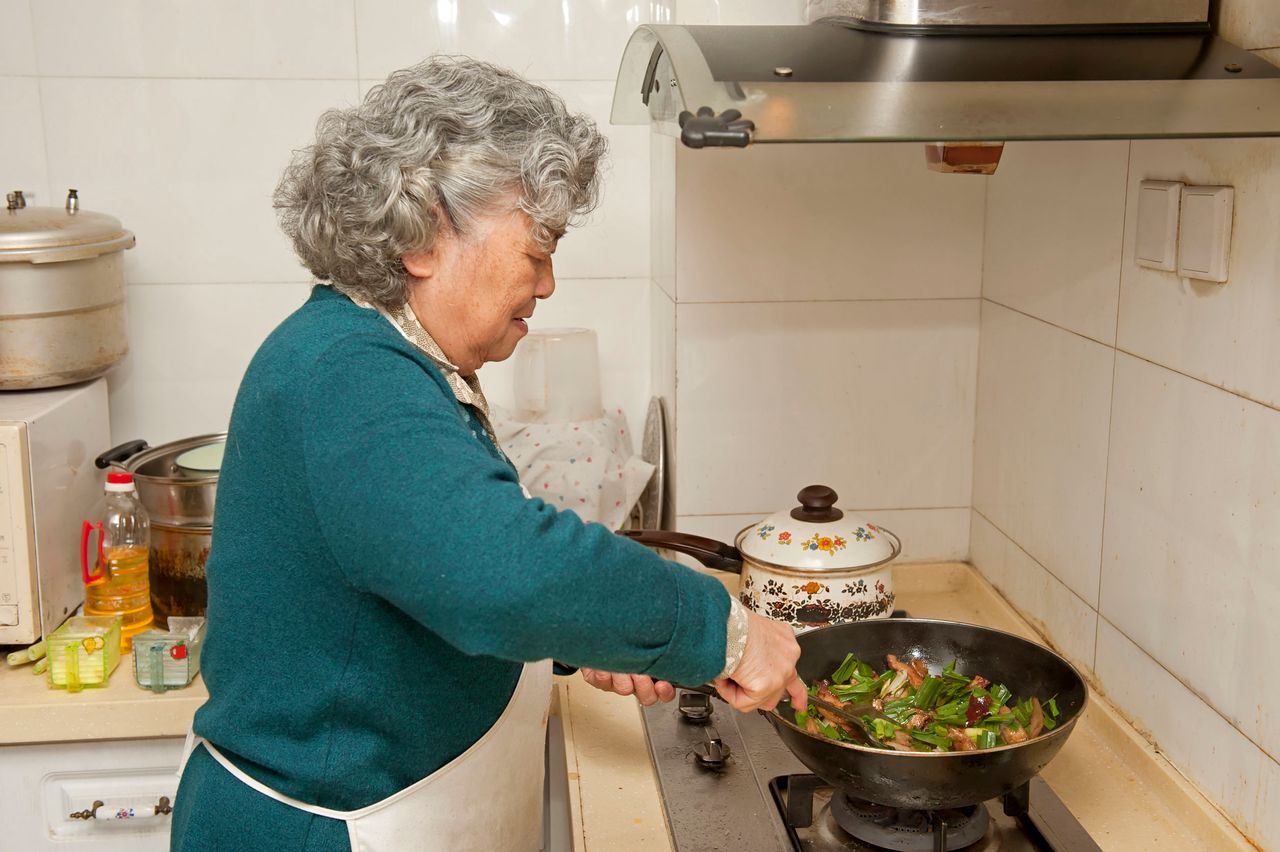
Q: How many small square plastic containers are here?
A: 2